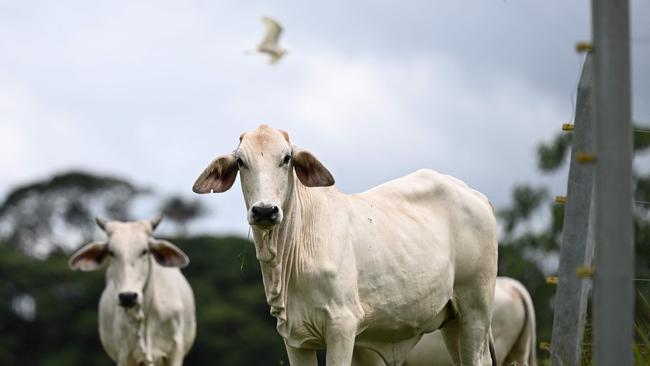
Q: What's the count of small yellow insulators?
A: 7